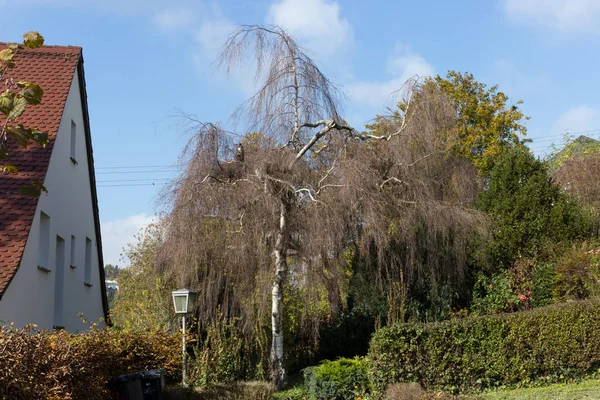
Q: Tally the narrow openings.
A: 5